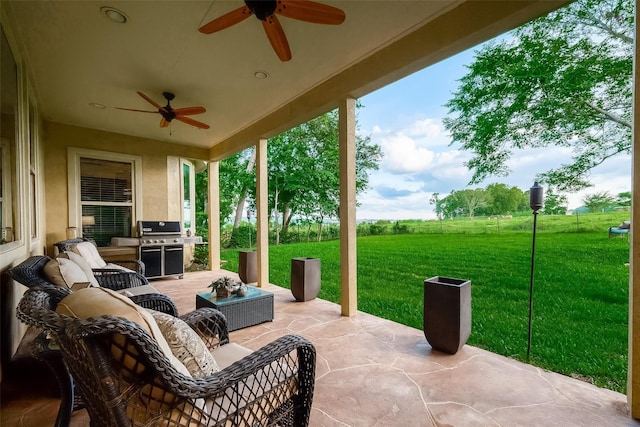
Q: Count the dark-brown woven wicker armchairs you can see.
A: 3